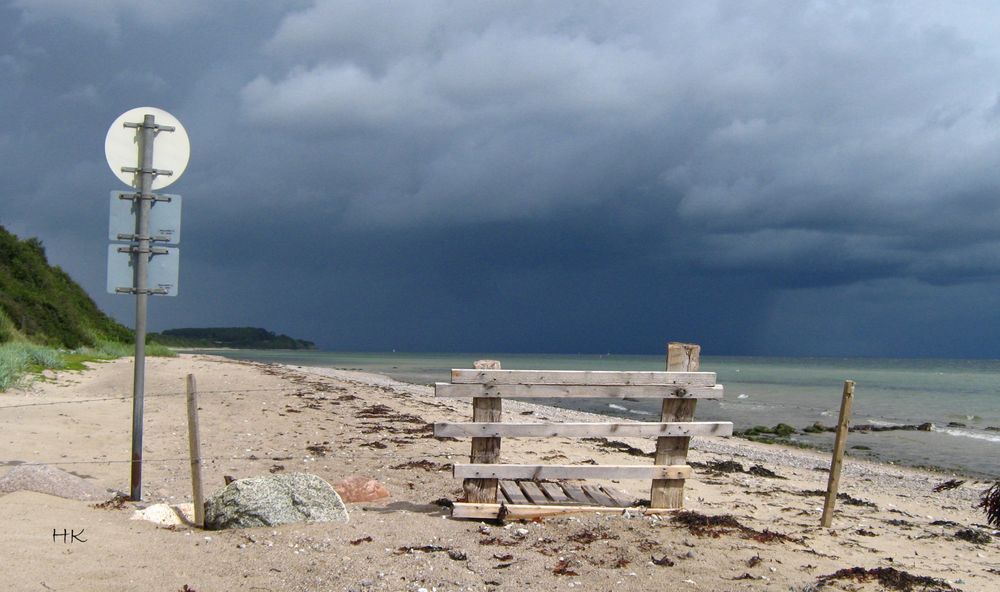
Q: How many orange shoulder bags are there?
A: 0